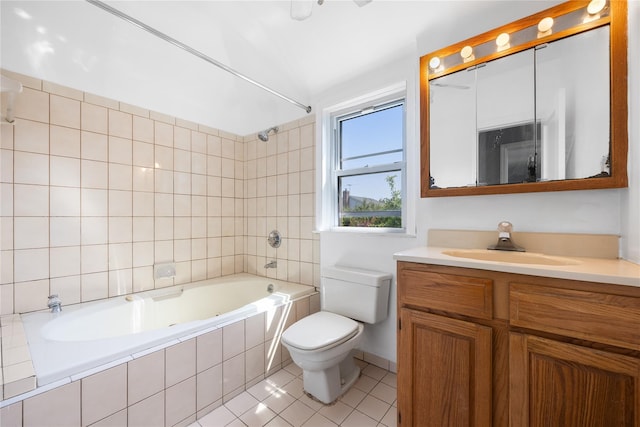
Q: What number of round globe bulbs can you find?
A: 5